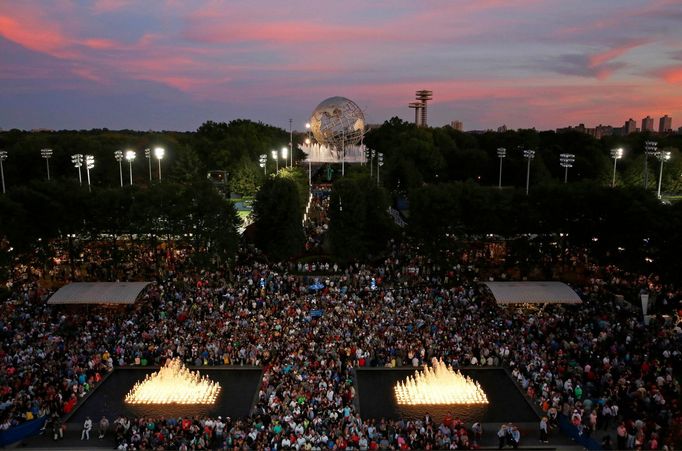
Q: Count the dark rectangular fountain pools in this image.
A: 2